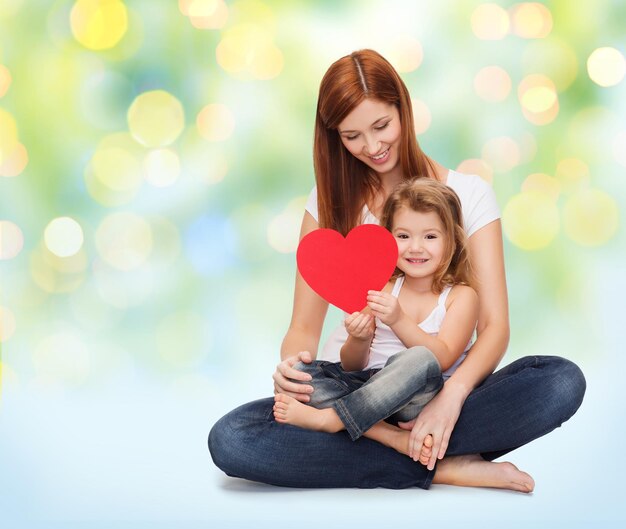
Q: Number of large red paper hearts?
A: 1